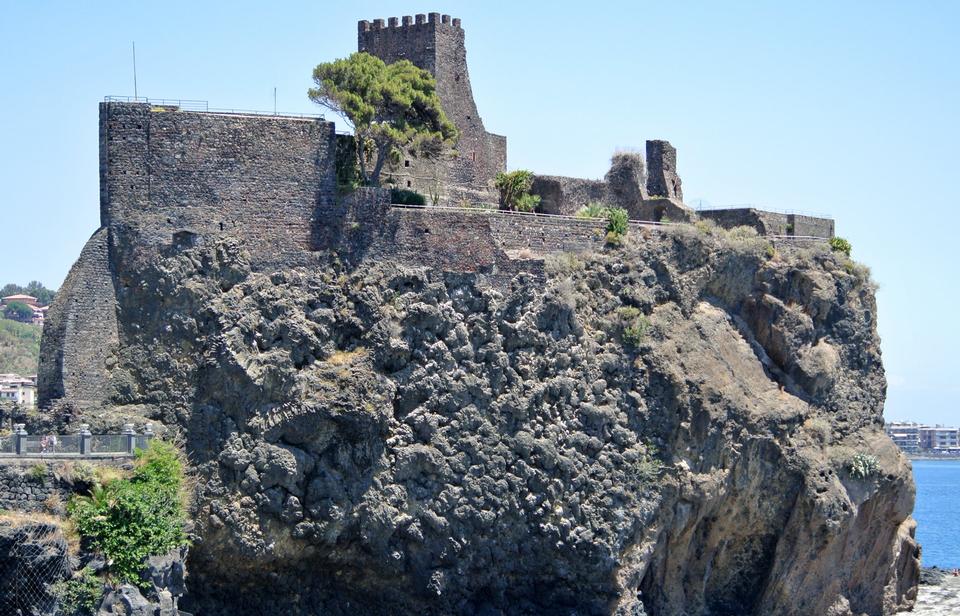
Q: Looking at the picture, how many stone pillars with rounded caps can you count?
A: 4